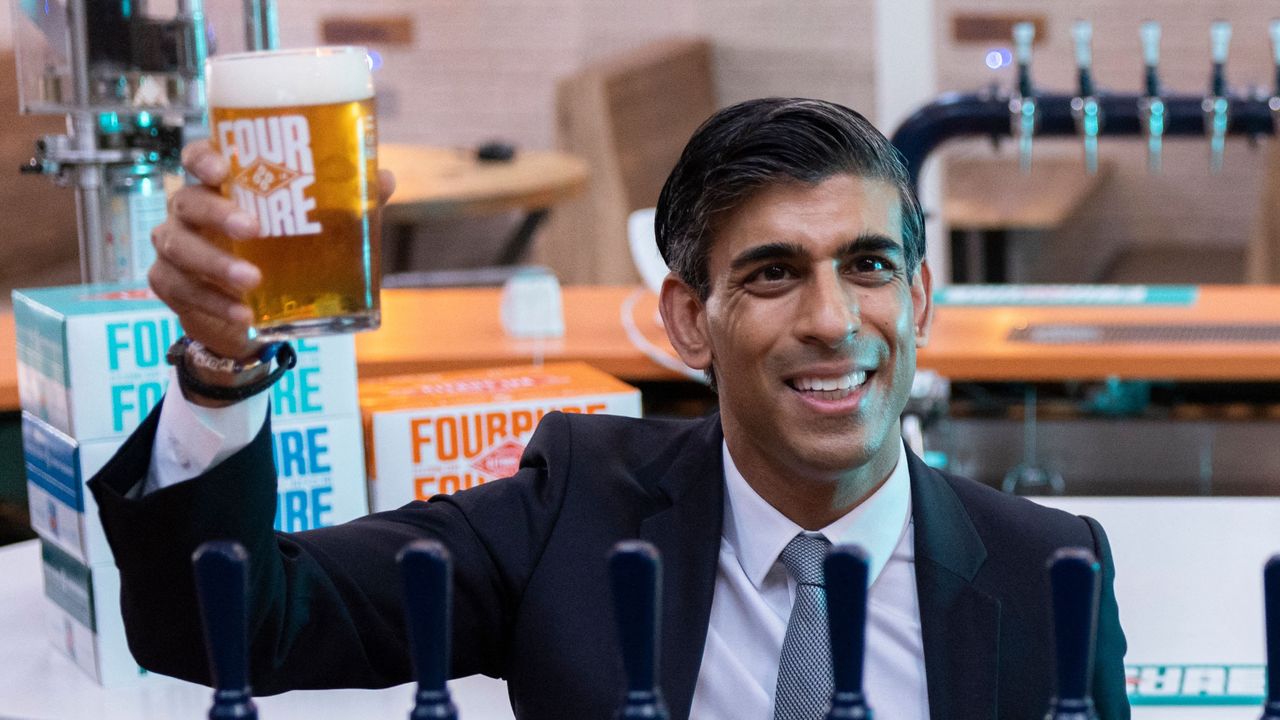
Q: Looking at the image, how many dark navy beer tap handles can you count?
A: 6